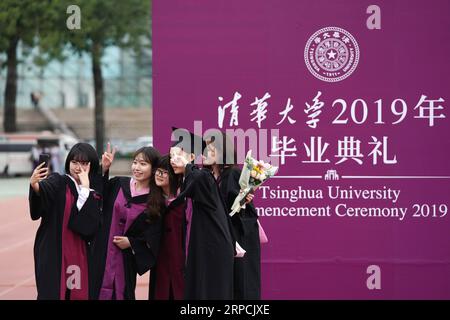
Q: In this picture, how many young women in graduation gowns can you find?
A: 5